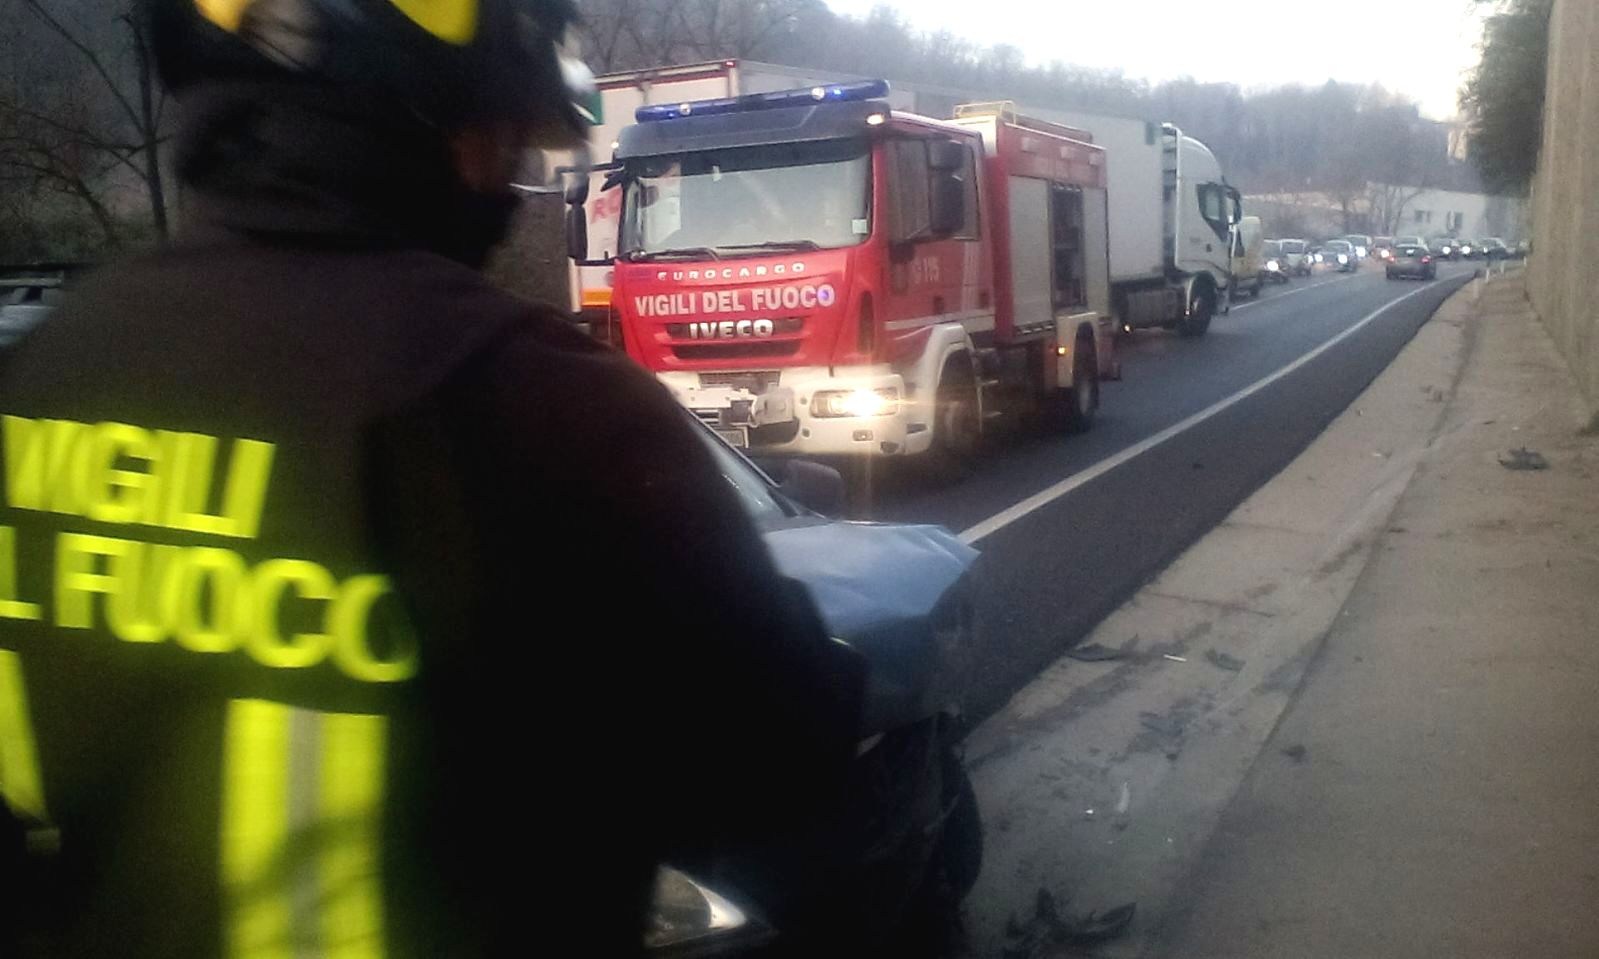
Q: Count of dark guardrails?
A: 1